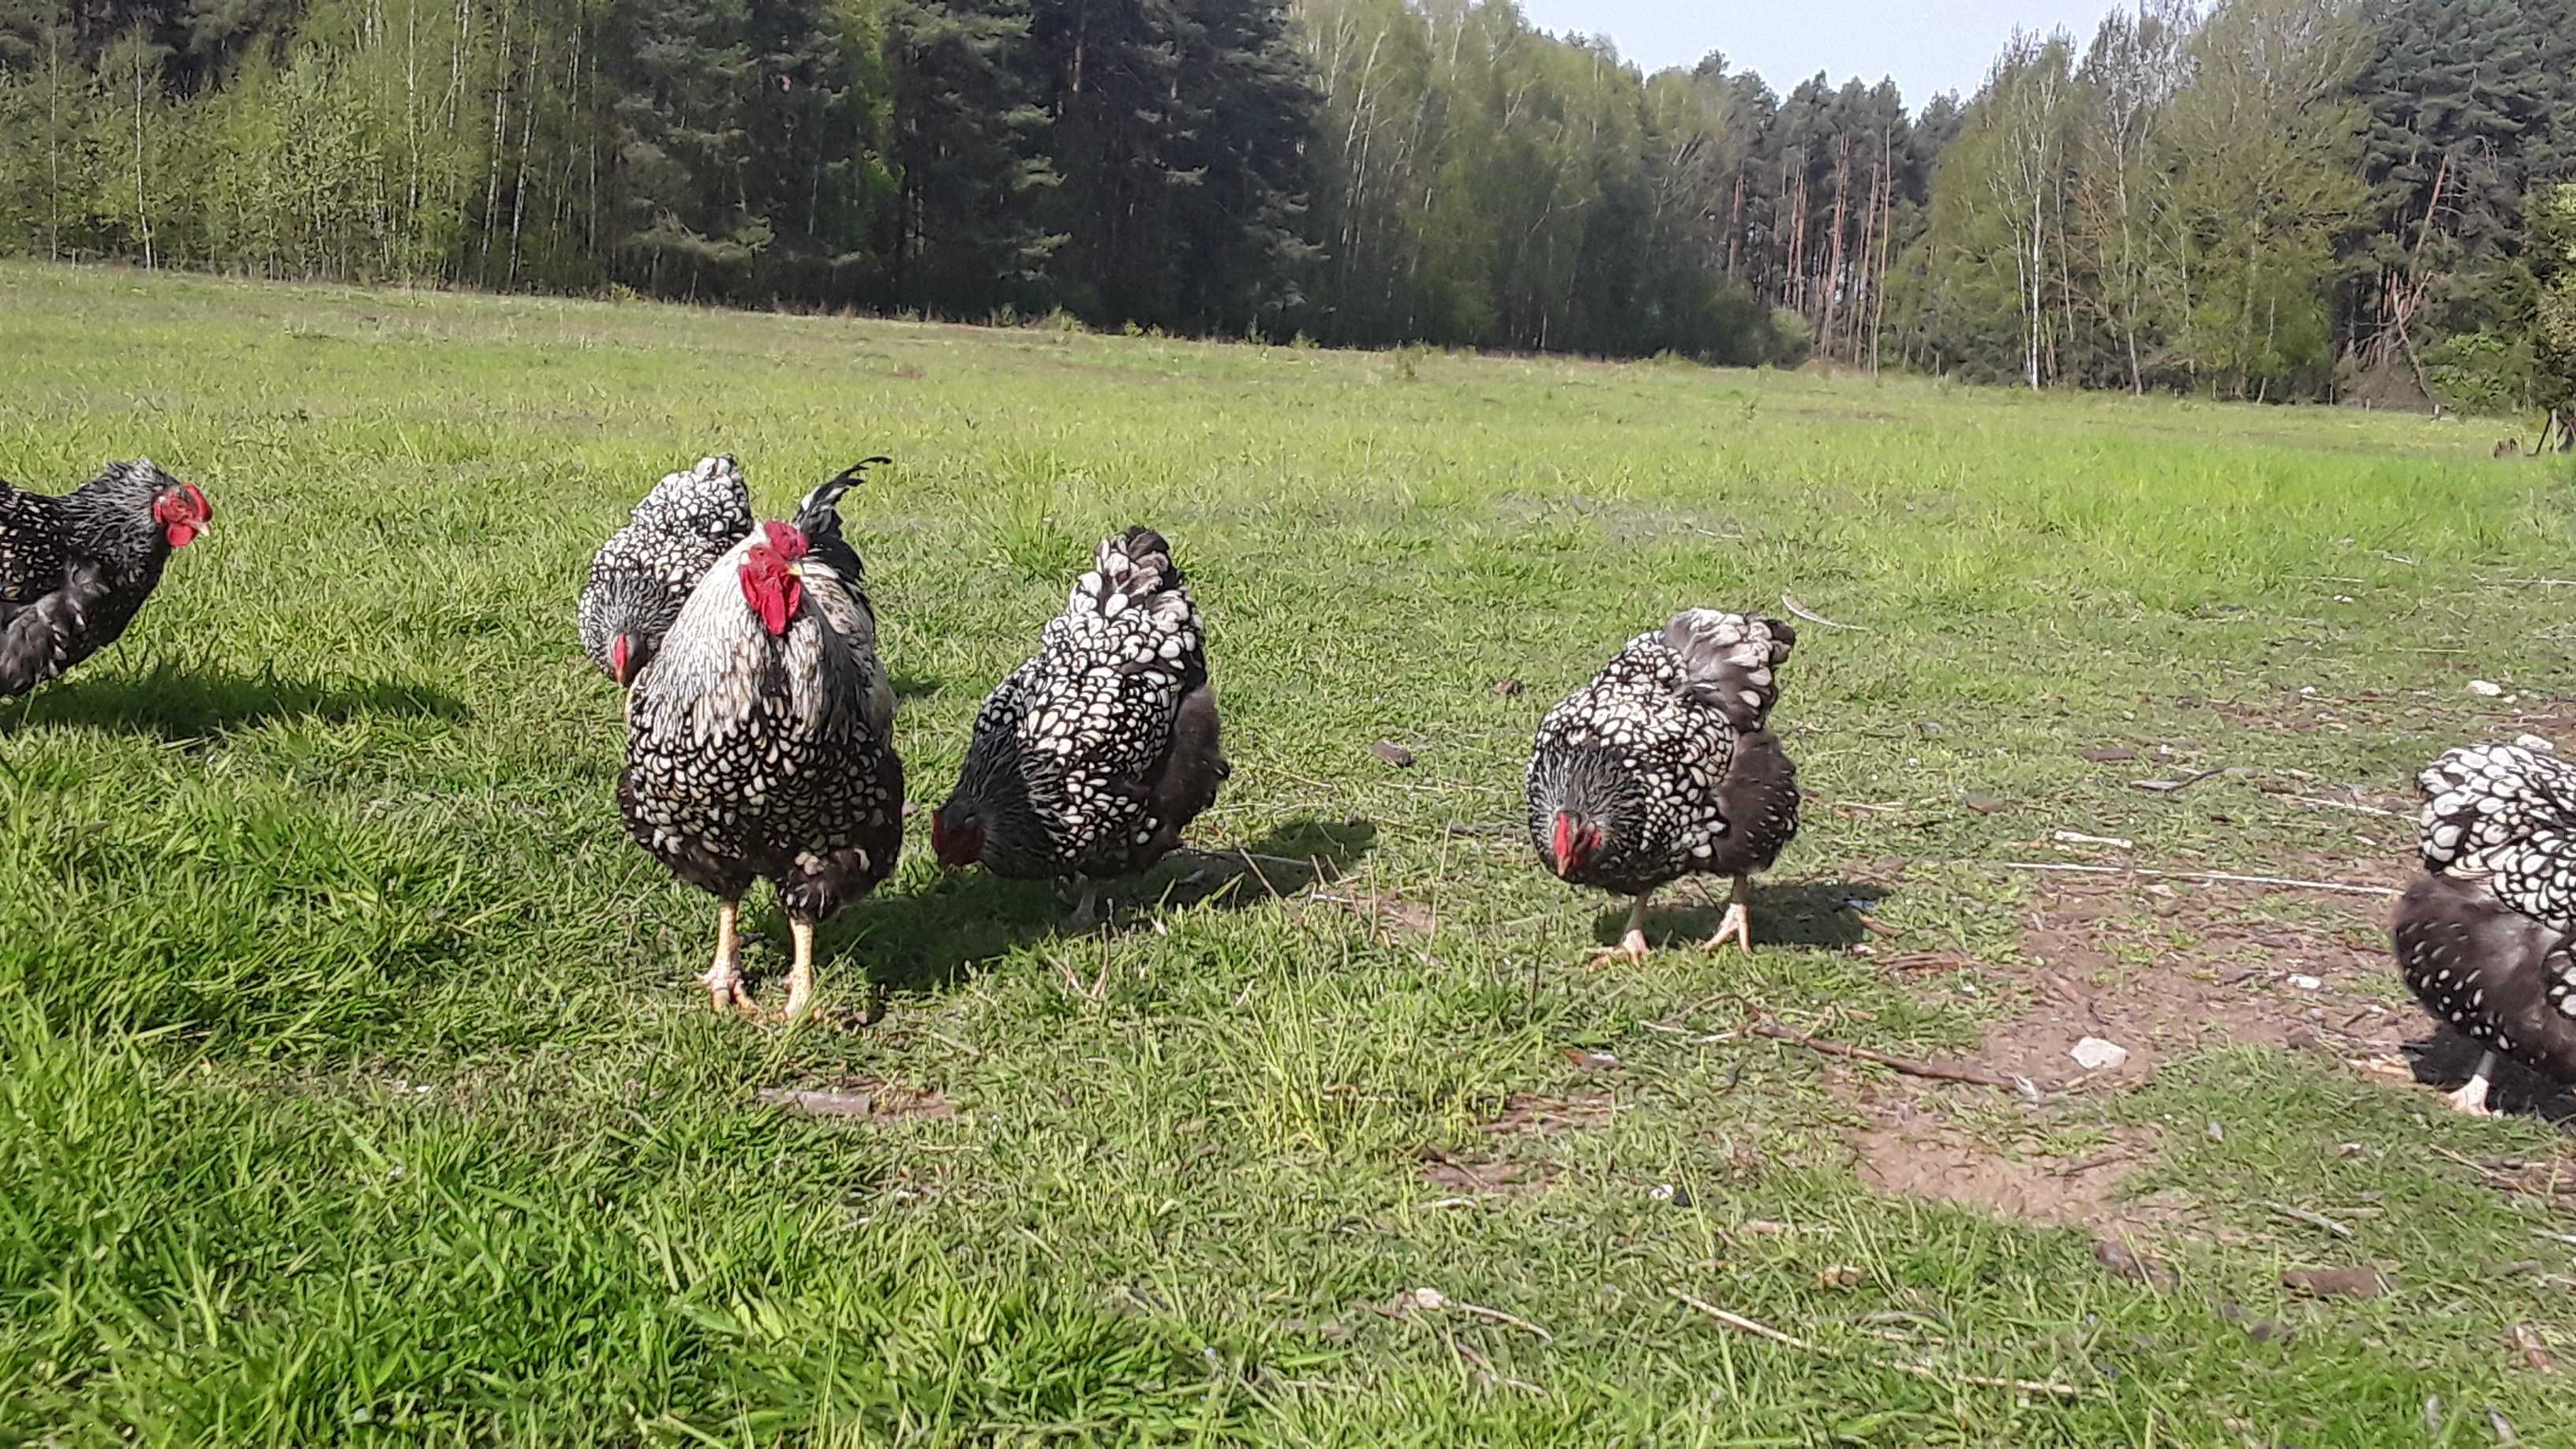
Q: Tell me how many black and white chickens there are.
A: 6